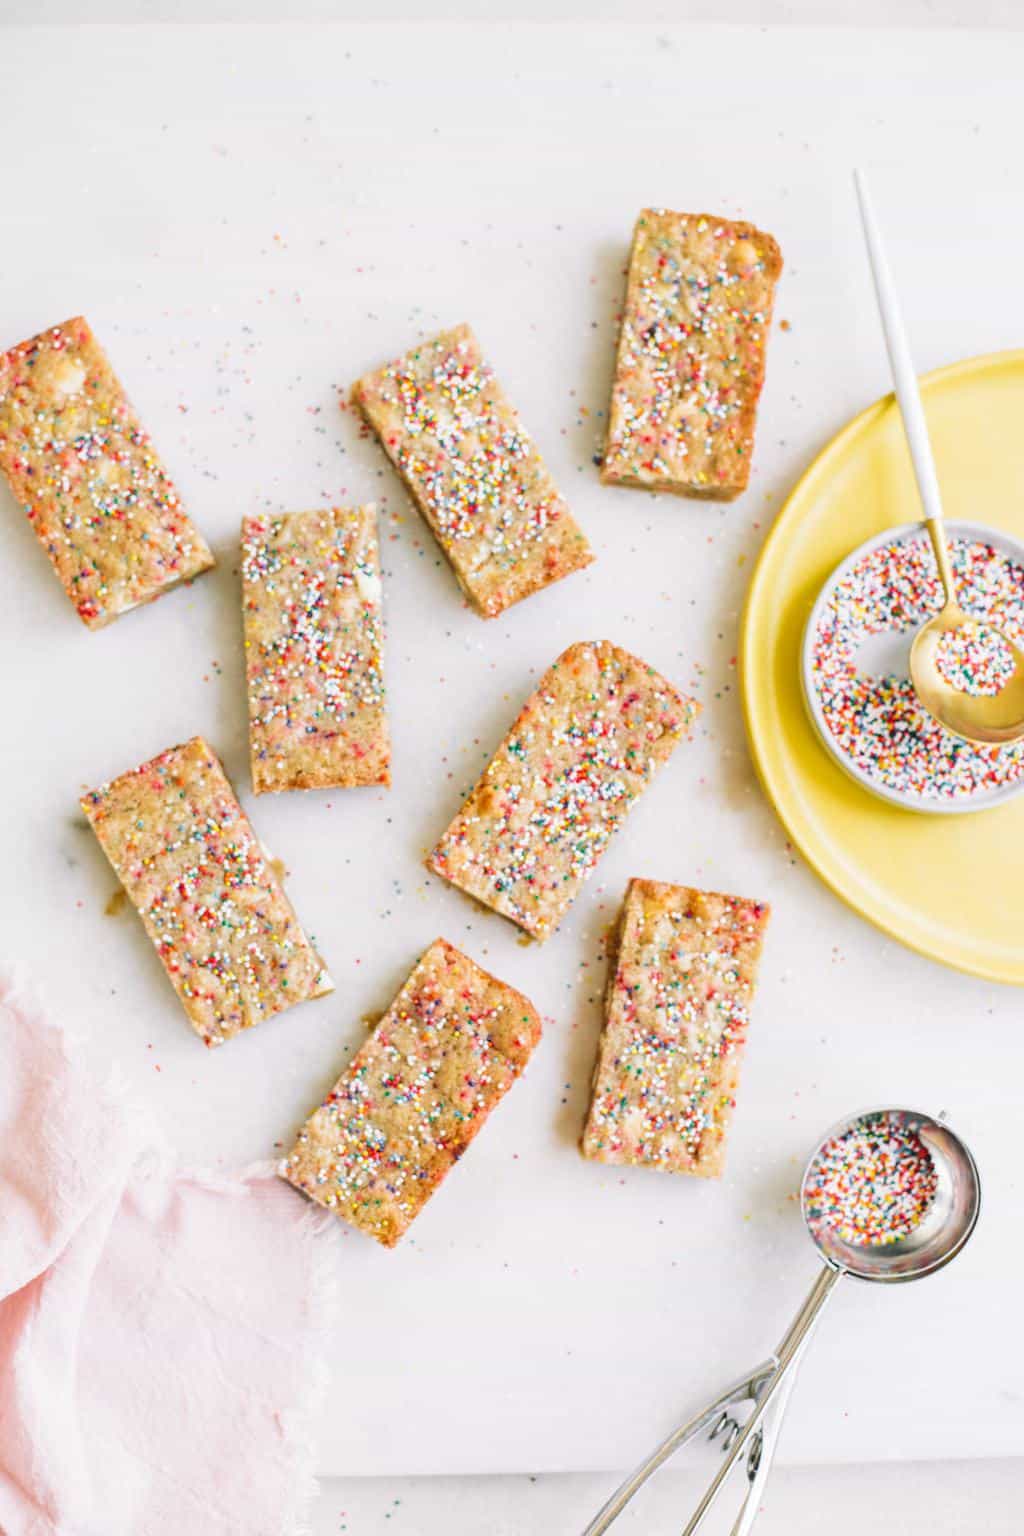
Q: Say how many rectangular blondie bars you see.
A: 8